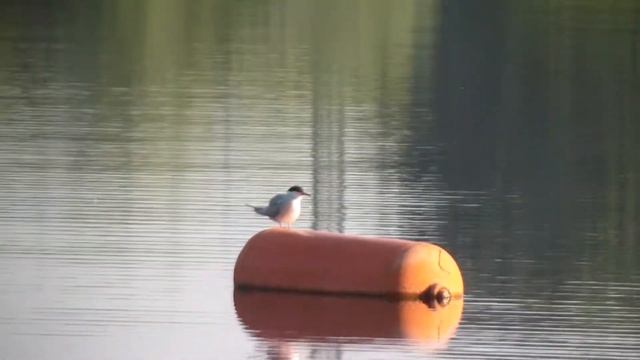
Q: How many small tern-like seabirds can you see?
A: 1